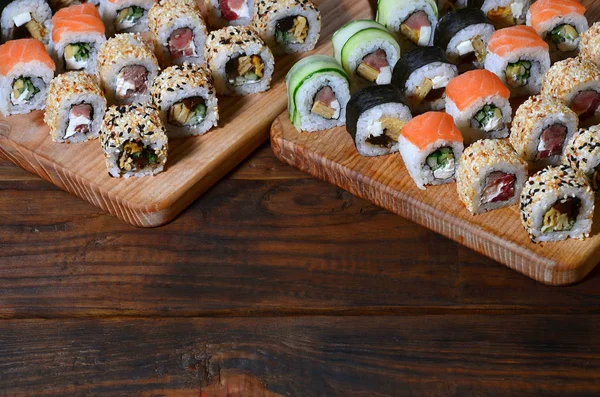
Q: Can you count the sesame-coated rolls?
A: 14